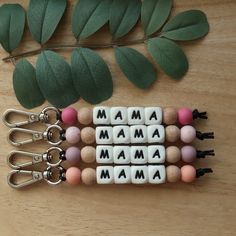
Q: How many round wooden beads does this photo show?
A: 8